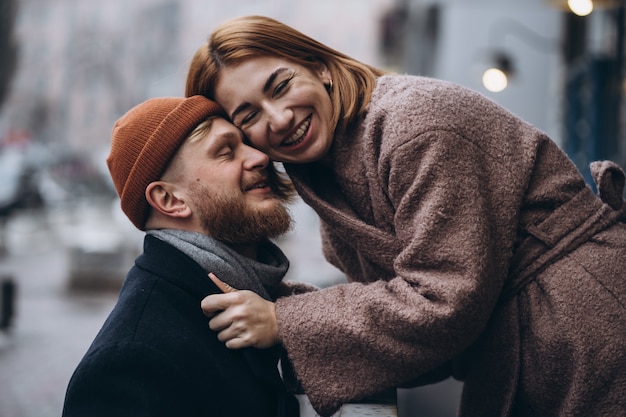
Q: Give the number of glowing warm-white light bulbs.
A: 2